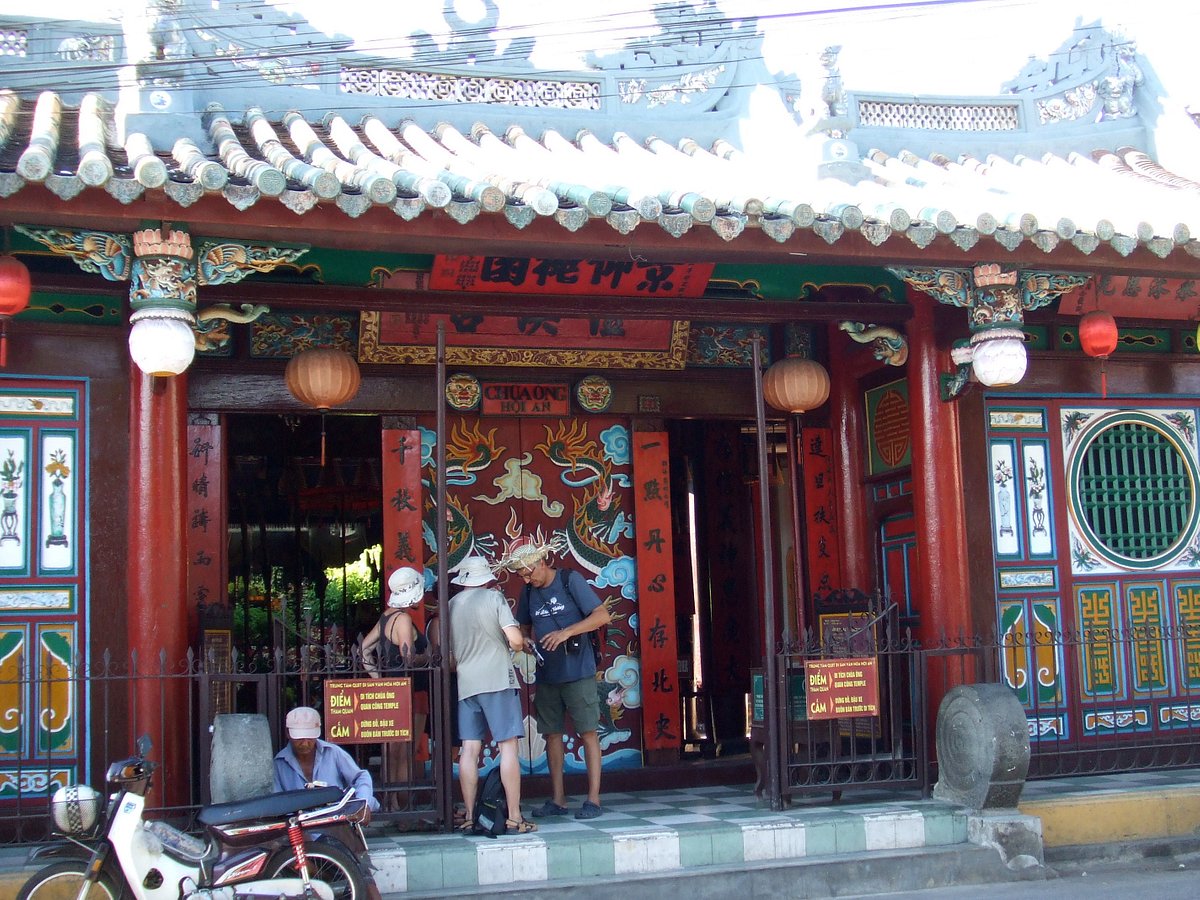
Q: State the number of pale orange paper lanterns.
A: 2